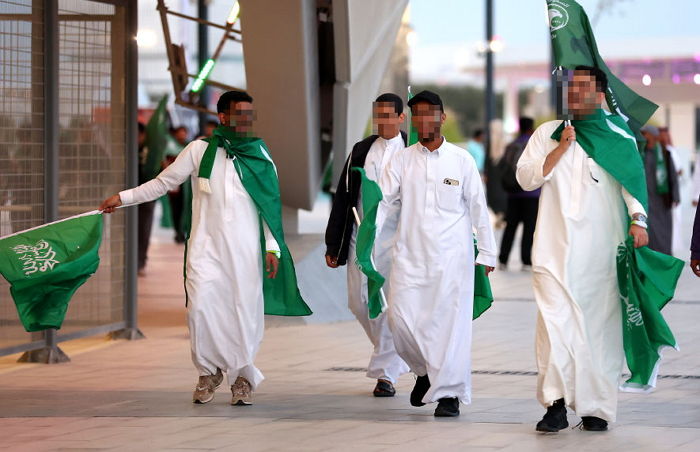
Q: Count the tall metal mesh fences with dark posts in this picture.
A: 1